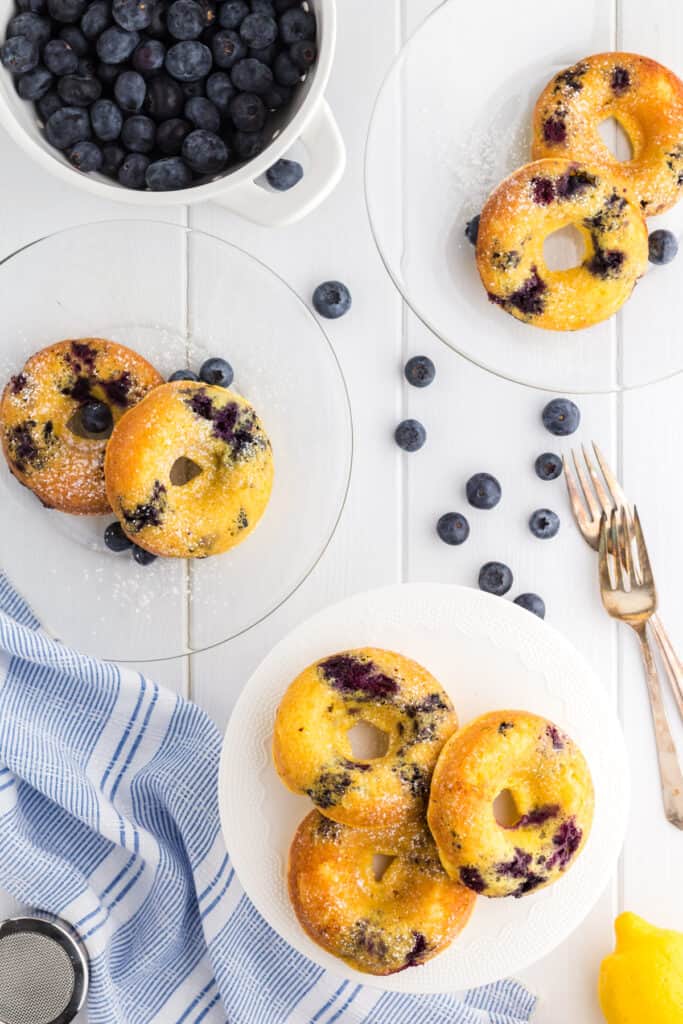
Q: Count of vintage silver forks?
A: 2